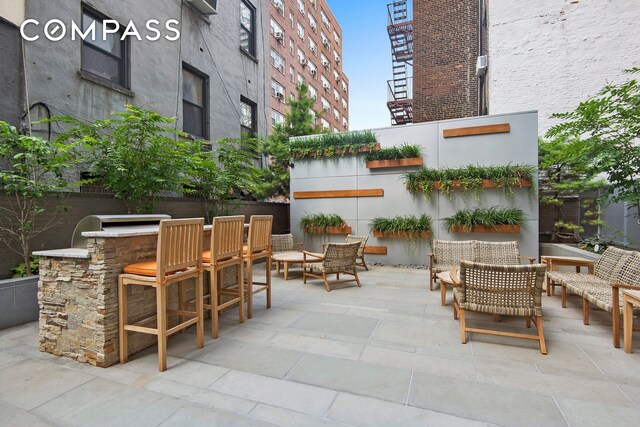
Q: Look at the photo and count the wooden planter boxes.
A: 6